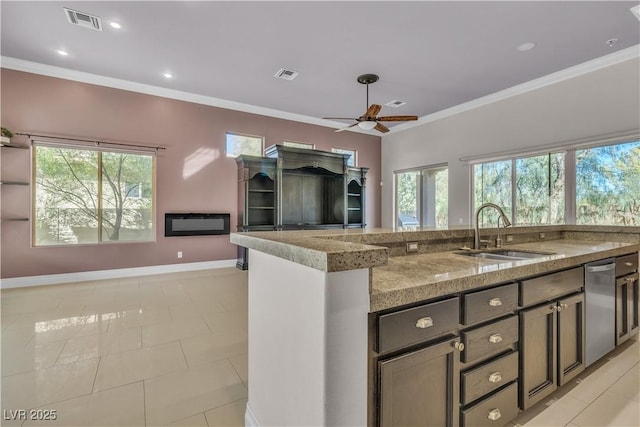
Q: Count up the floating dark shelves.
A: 3